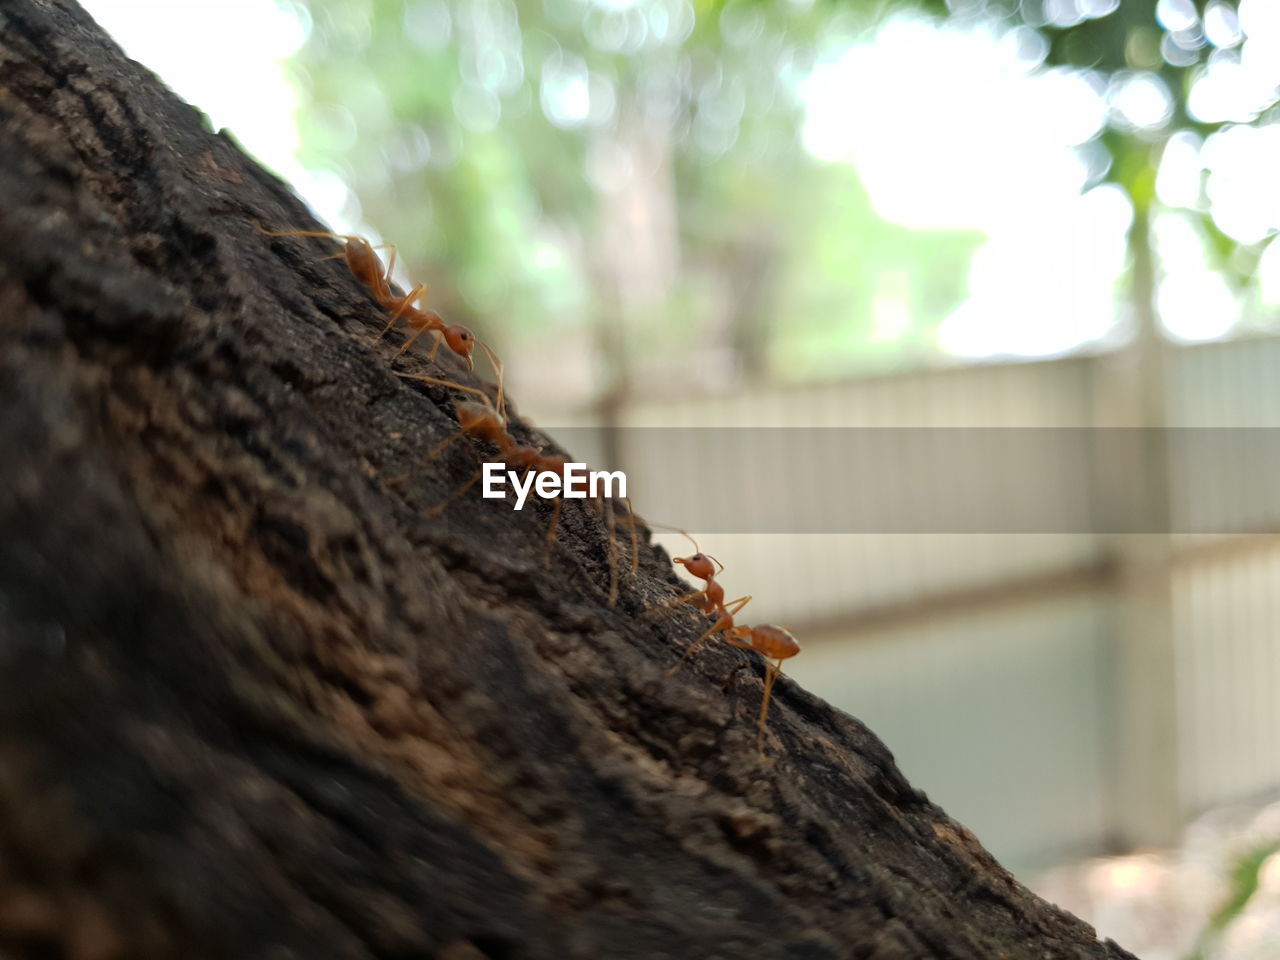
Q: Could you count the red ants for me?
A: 3